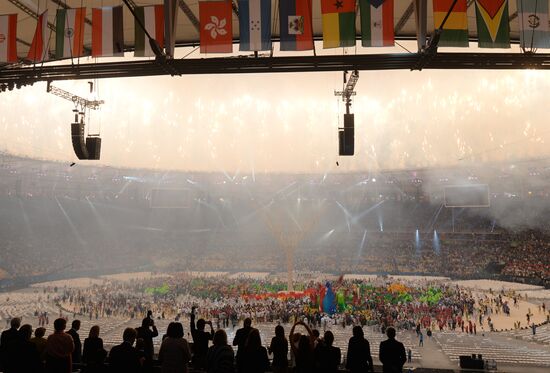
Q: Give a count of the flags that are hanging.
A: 13